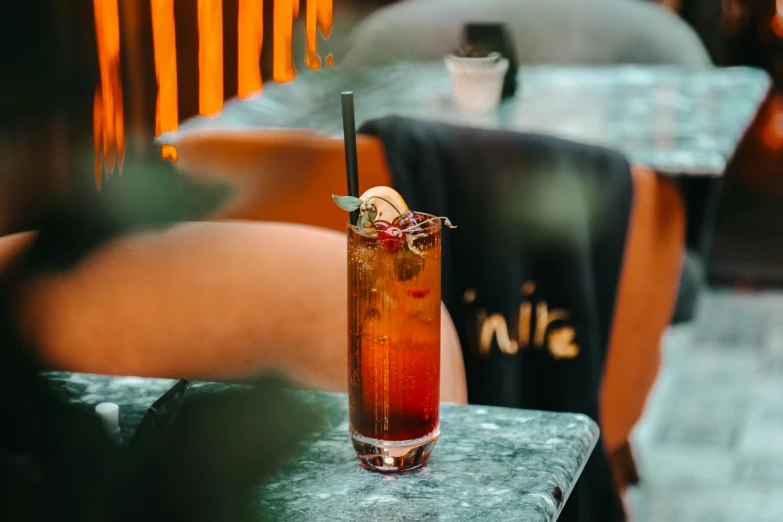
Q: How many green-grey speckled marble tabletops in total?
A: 2